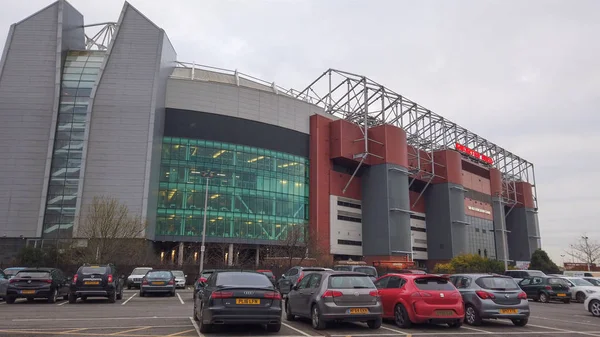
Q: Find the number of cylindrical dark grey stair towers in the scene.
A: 4